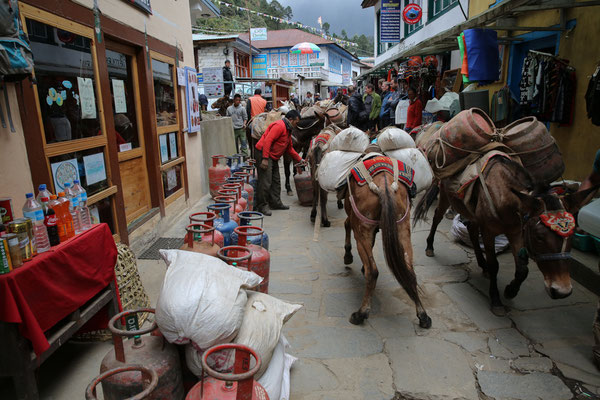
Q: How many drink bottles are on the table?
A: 7